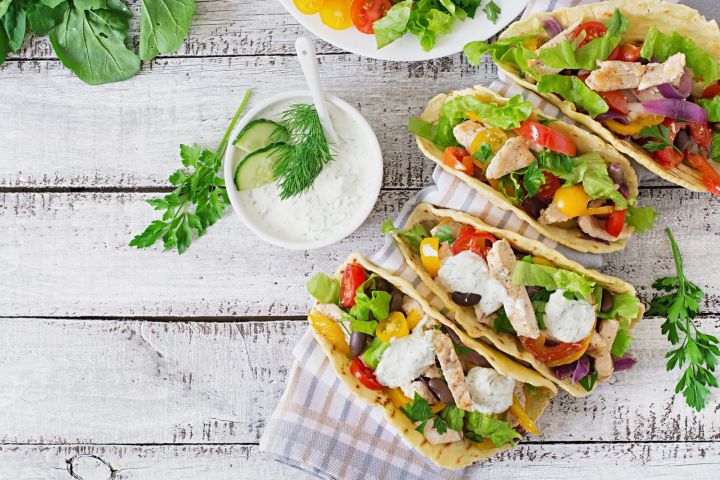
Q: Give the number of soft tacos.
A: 4